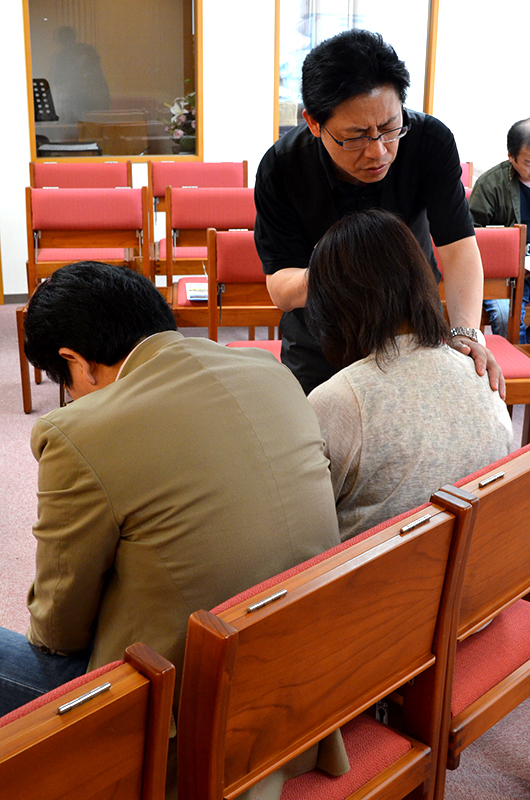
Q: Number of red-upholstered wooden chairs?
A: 11